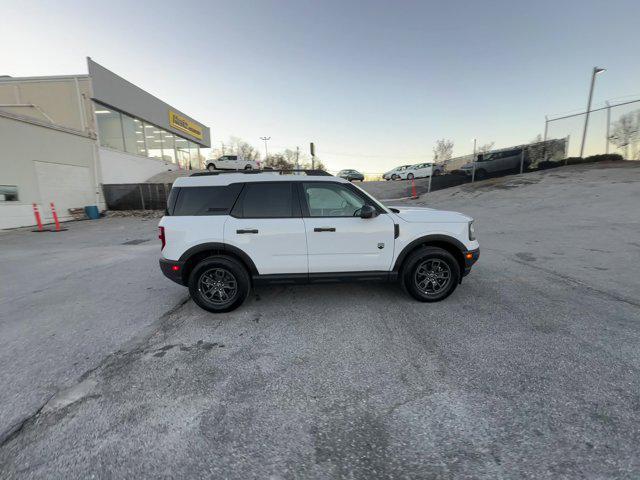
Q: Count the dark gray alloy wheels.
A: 2